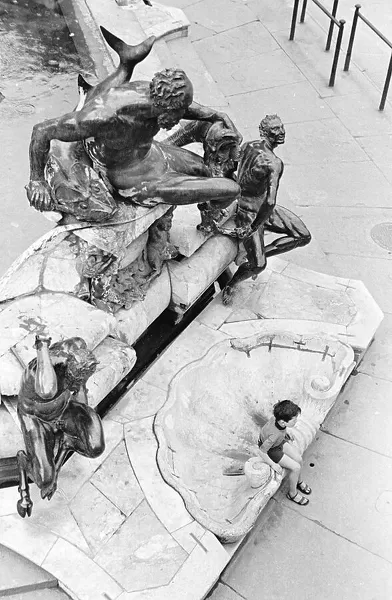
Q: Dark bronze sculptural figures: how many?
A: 3